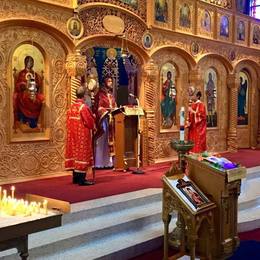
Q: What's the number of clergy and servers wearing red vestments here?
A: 3